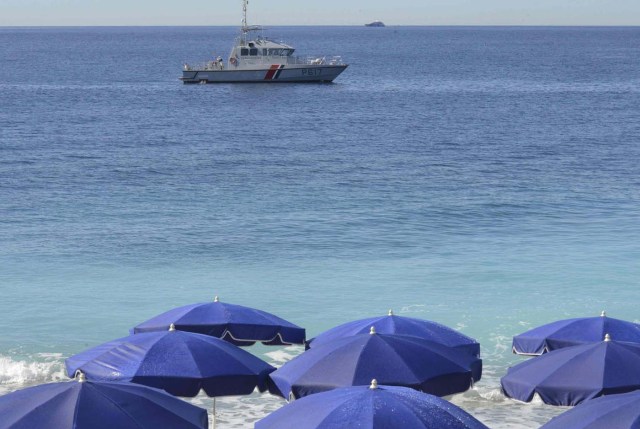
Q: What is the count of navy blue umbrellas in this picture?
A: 9